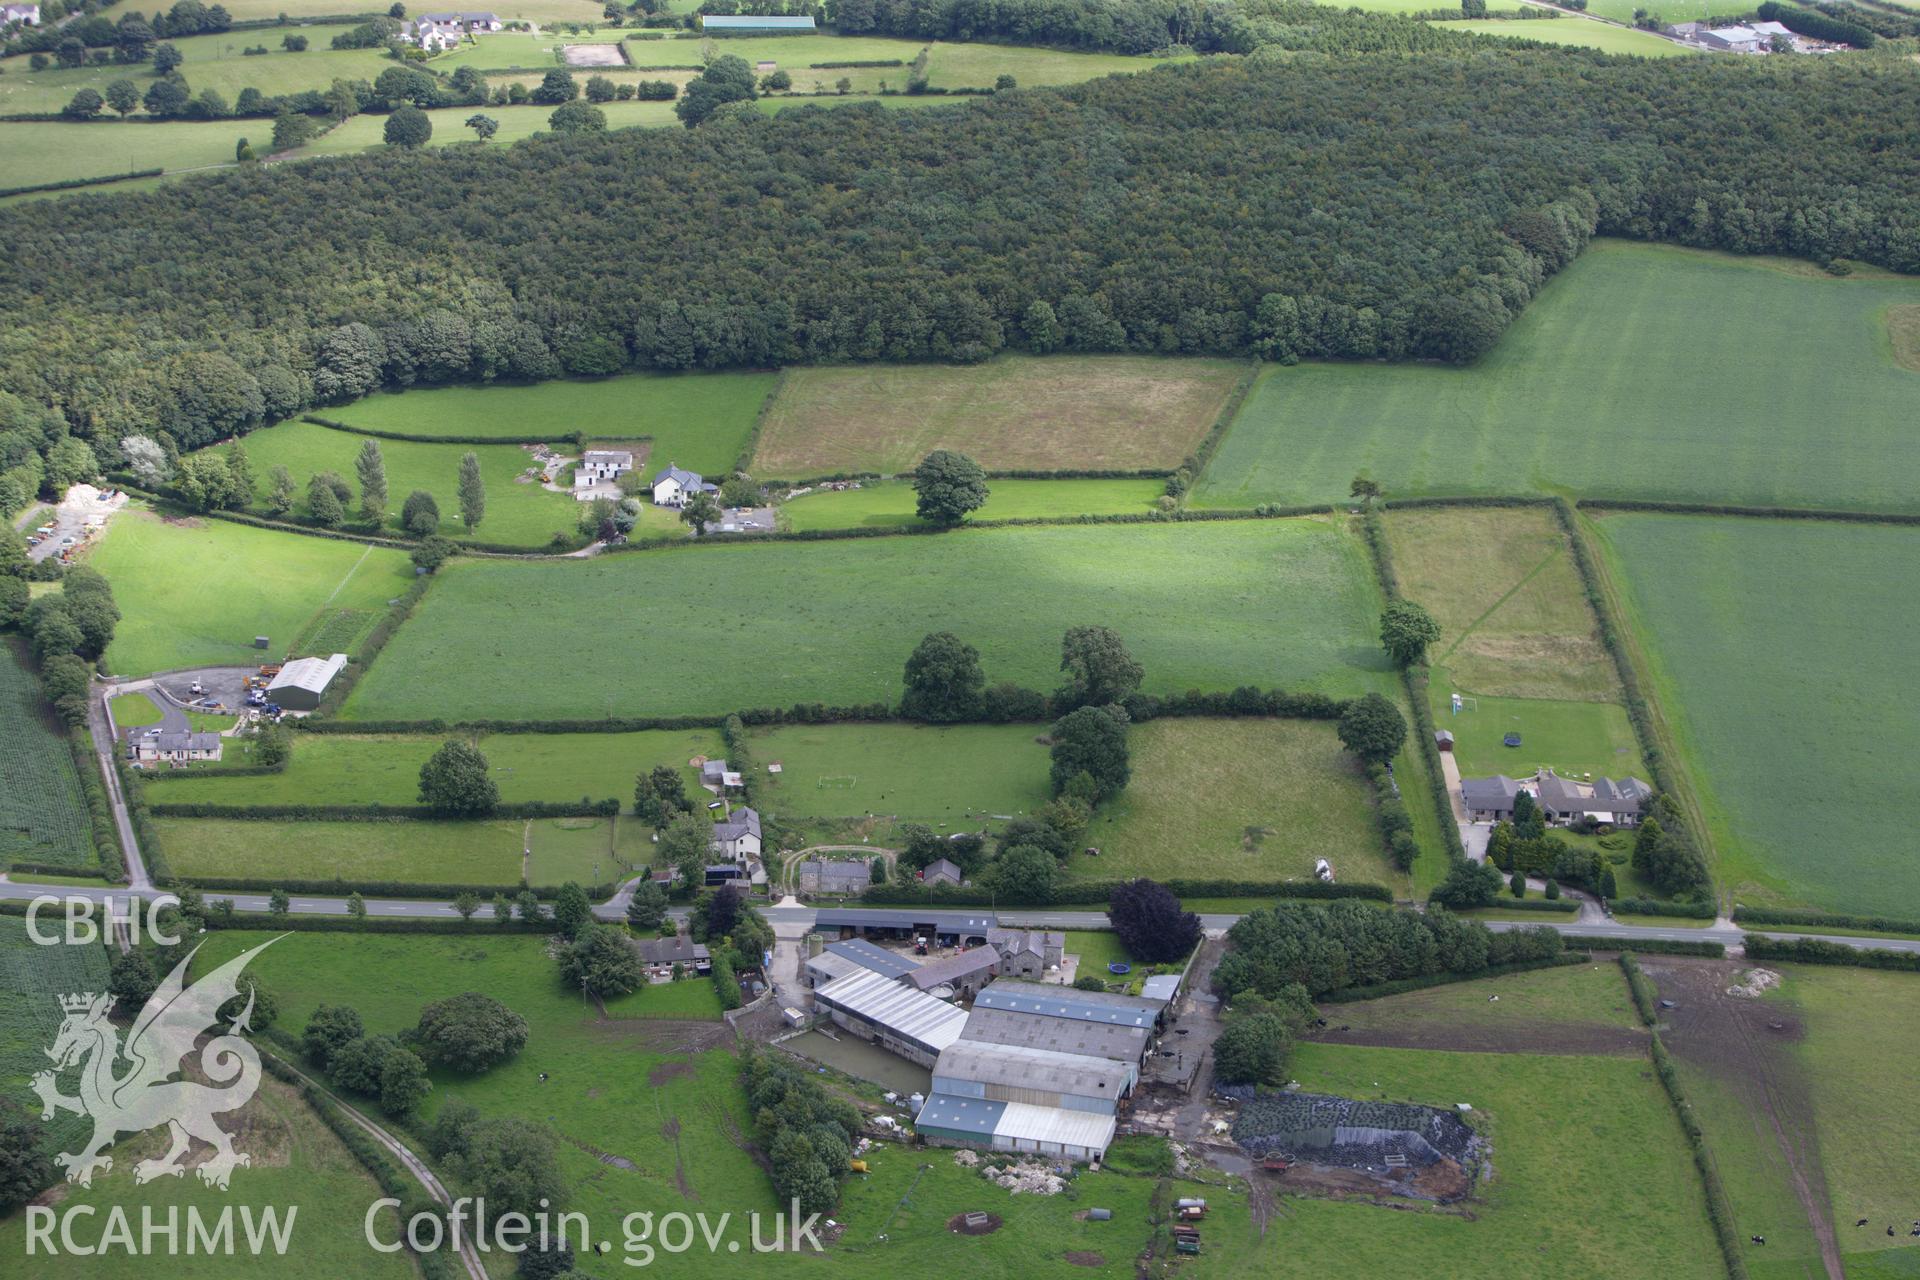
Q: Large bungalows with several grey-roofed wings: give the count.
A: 1